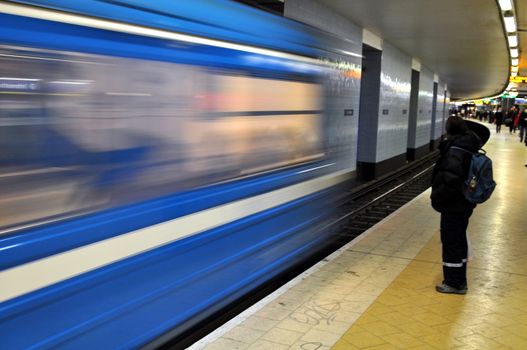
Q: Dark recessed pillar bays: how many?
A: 4